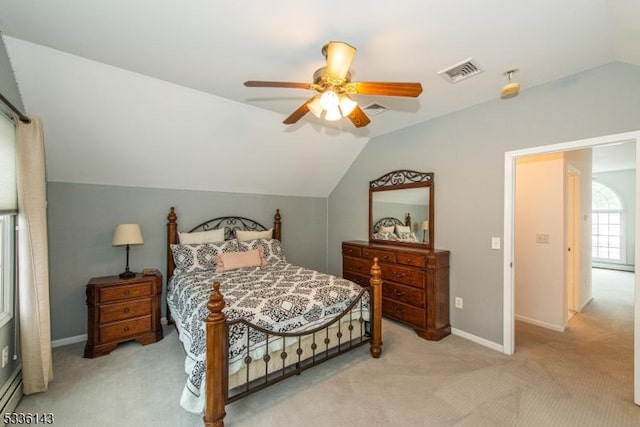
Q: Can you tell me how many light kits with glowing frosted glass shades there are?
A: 1